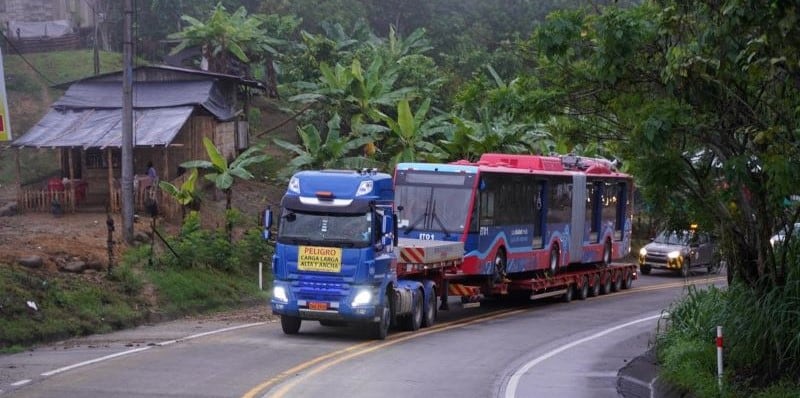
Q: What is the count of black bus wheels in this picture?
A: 3